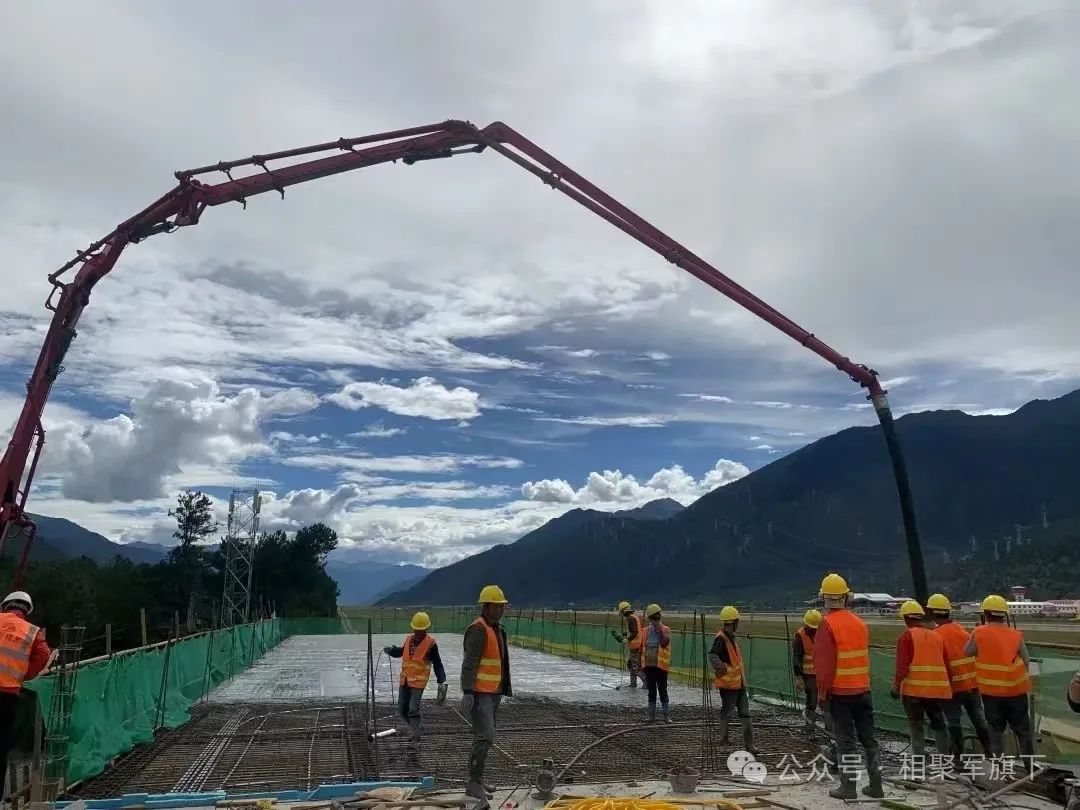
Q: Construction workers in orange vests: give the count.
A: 11